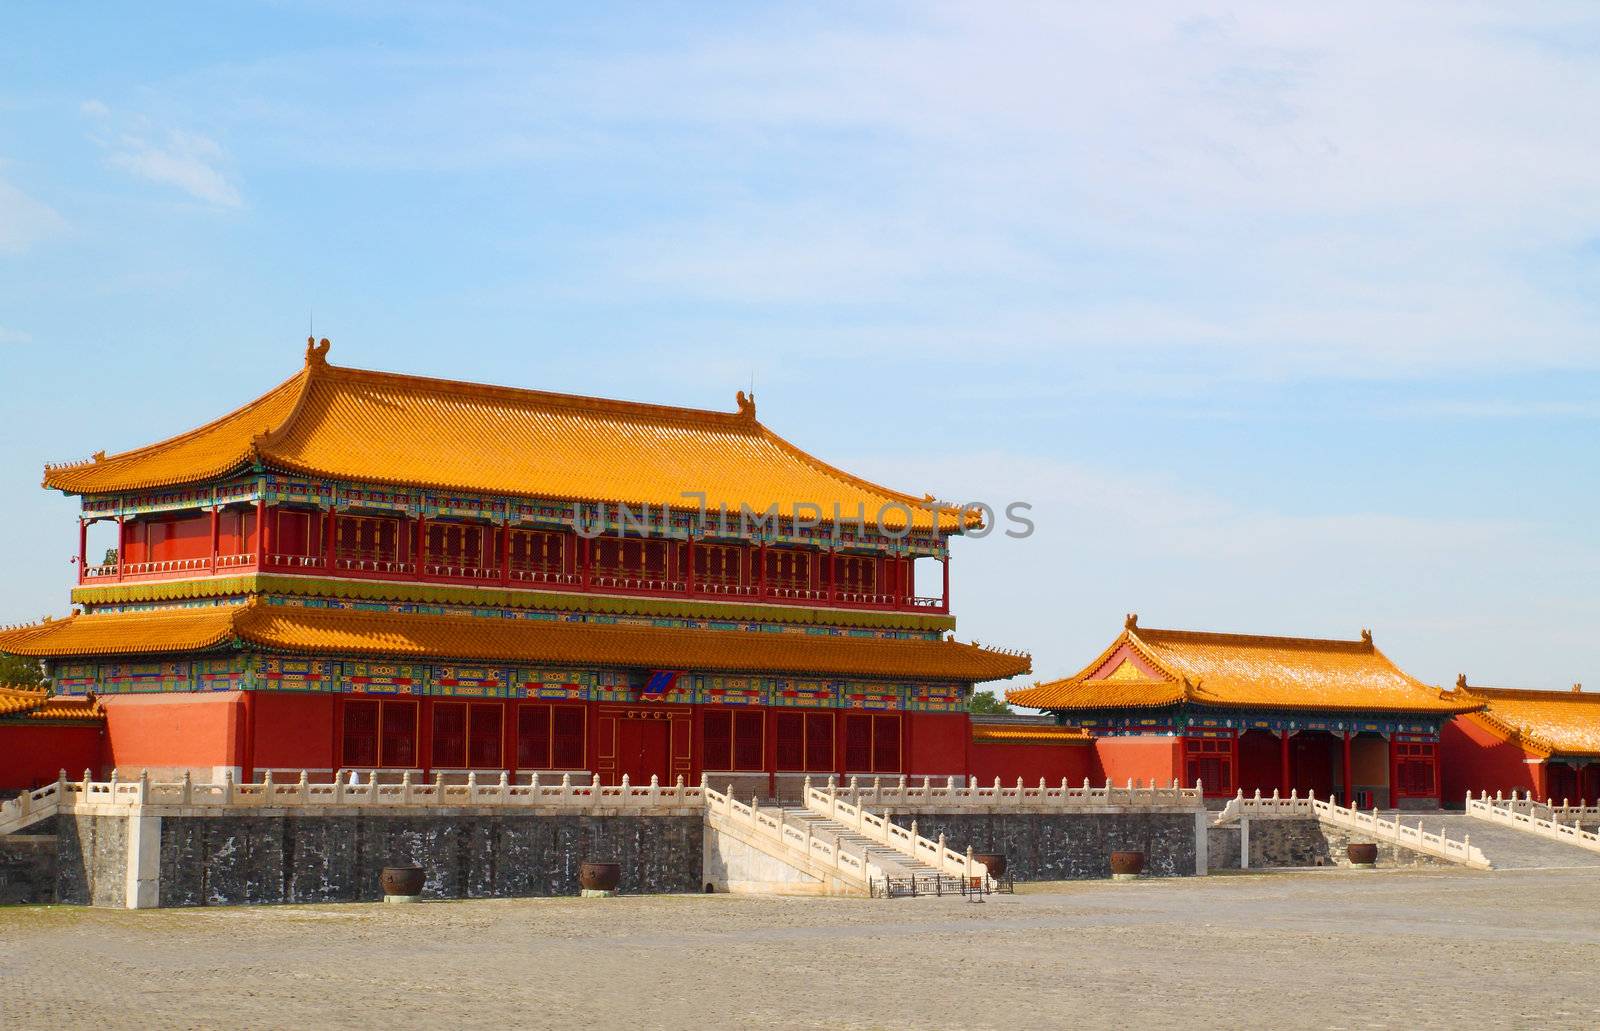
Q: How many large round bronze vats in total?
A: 5